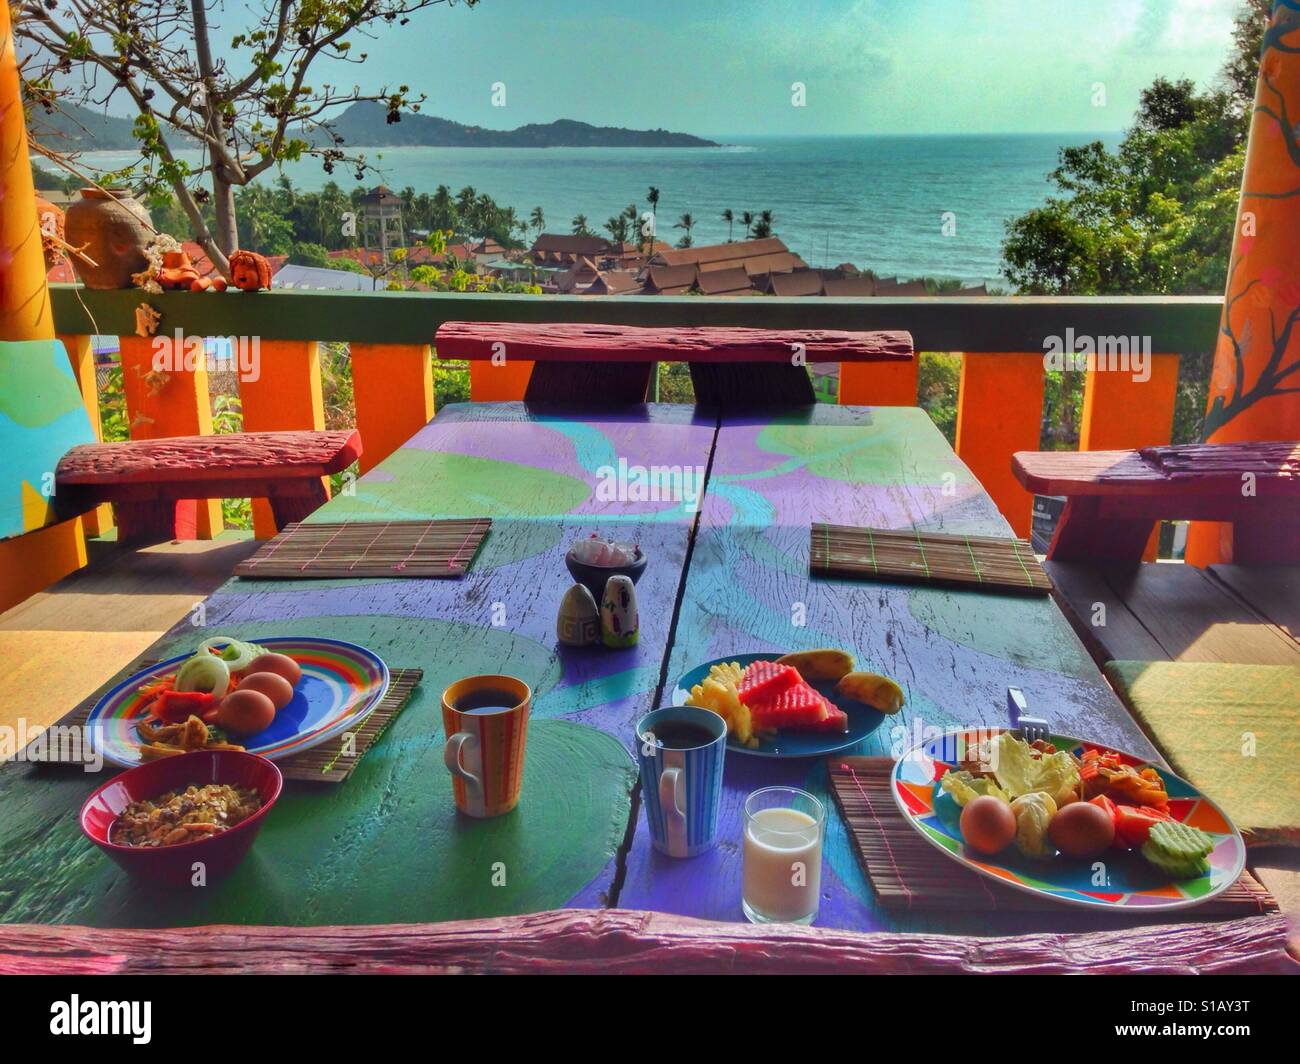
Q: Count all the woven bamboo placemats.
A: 4